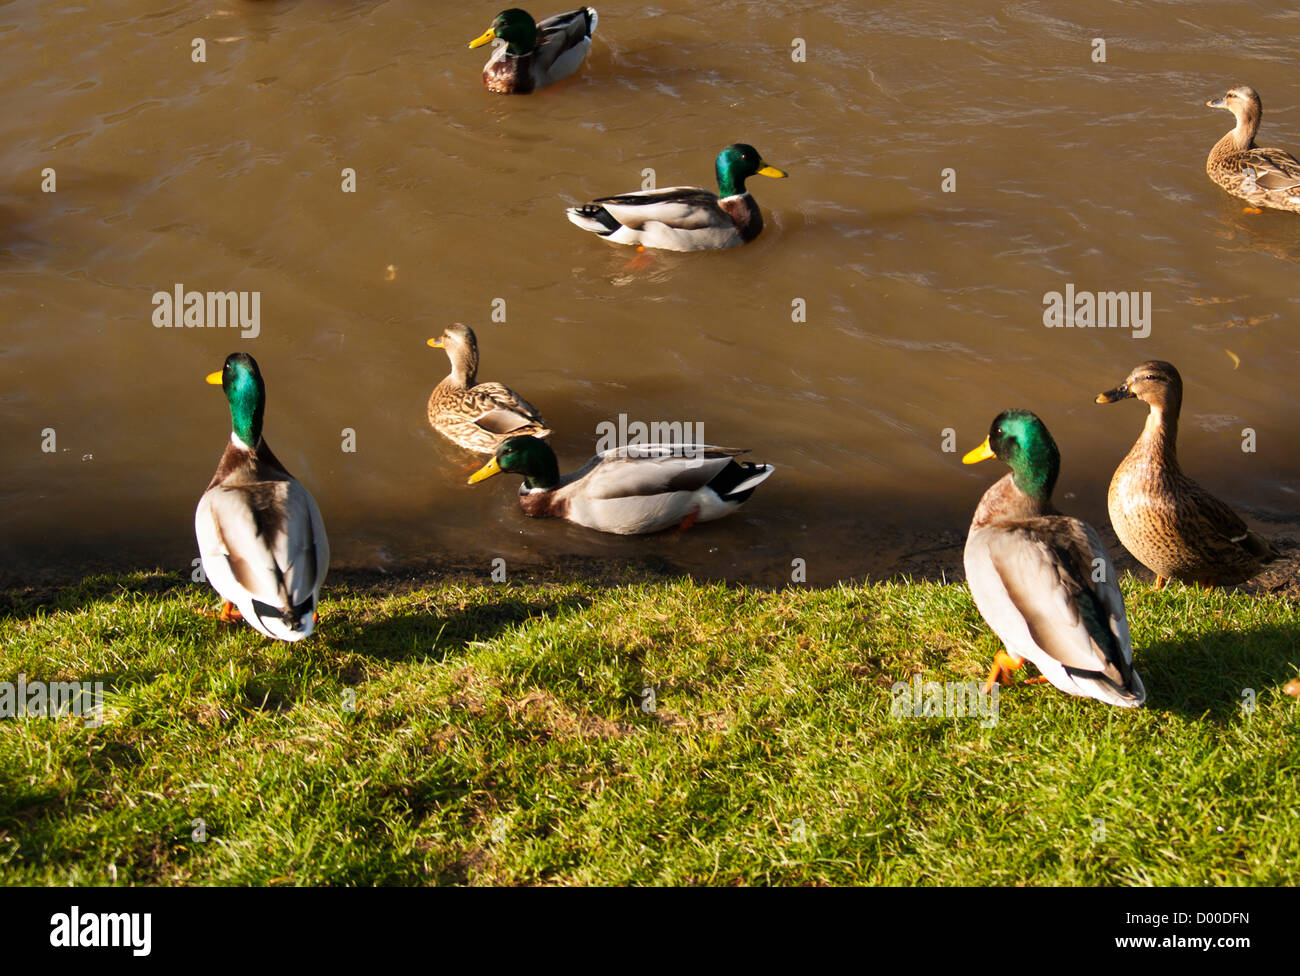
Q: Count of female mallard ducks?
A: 3